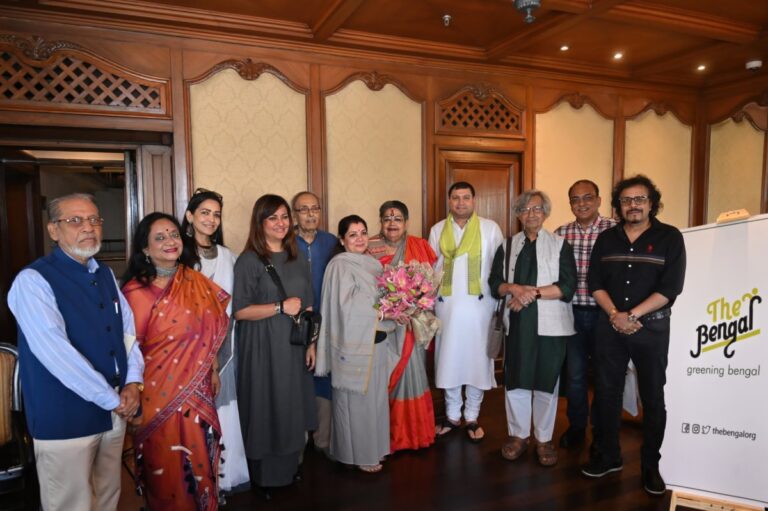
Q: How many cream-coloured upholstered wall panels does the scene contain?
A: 5